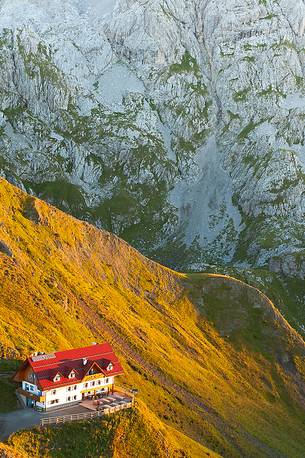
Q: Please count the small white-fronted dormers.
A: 3